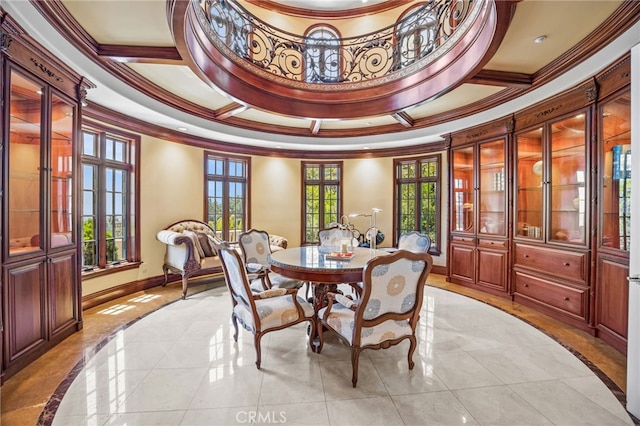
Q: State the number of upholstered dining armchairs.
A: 5